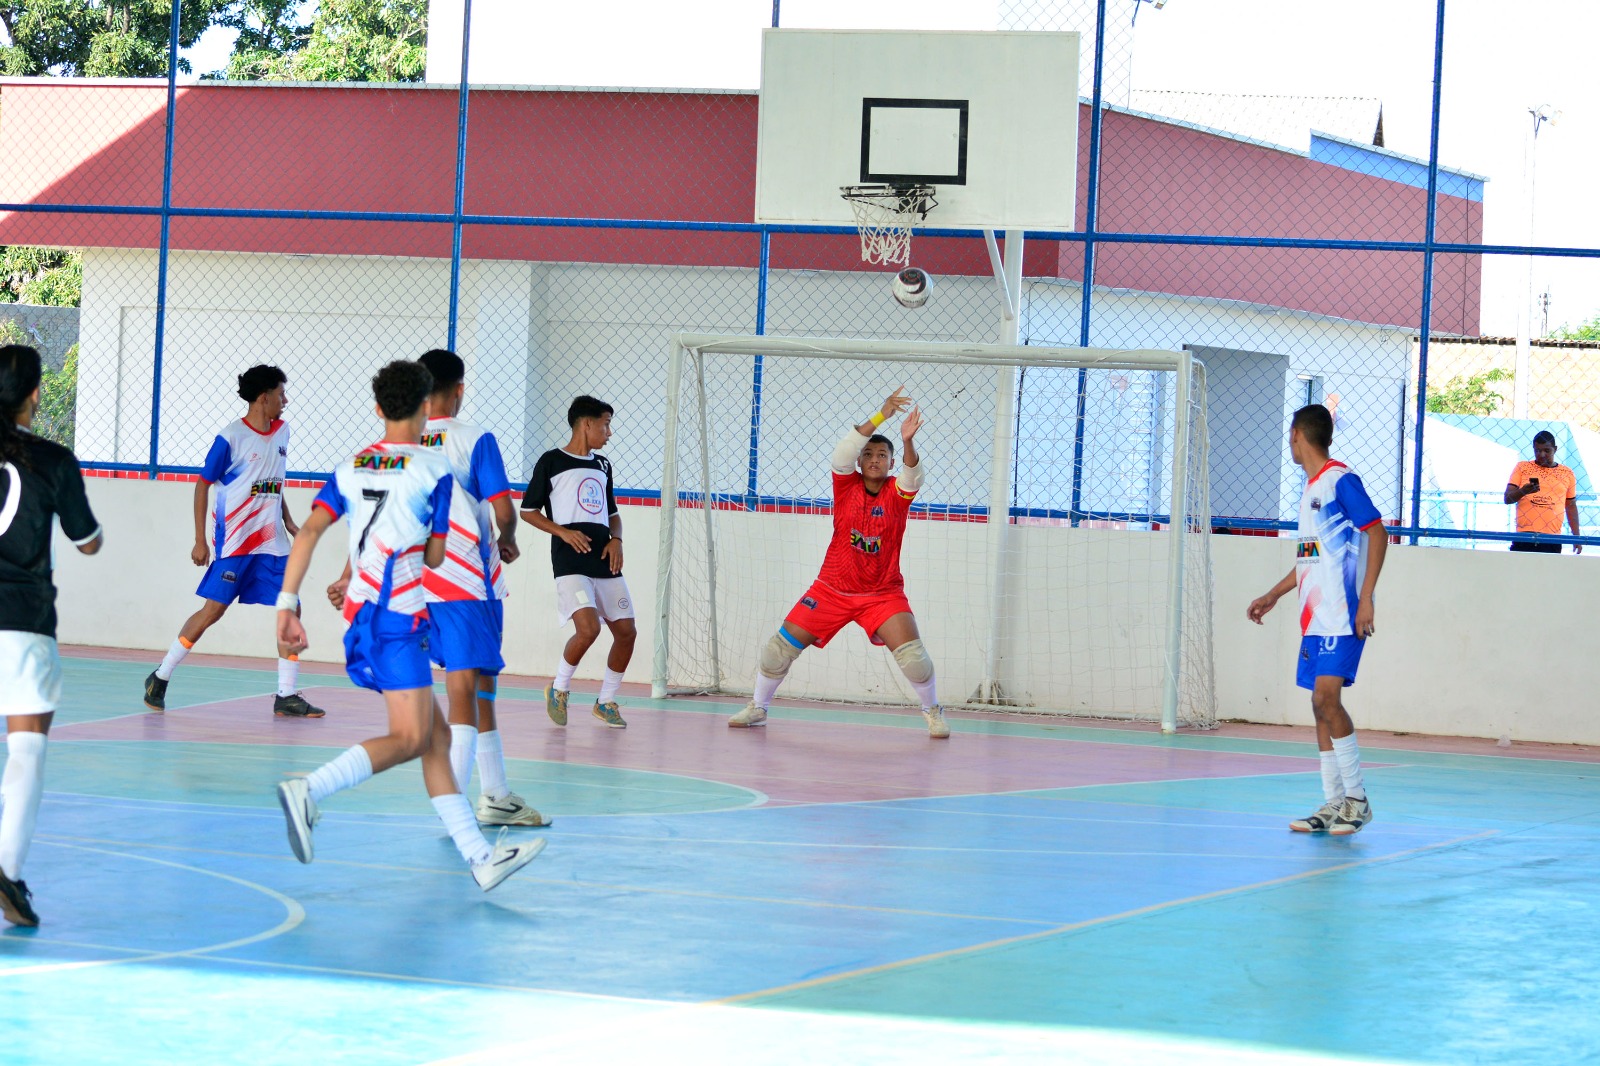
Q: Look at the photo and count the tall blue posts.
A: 5